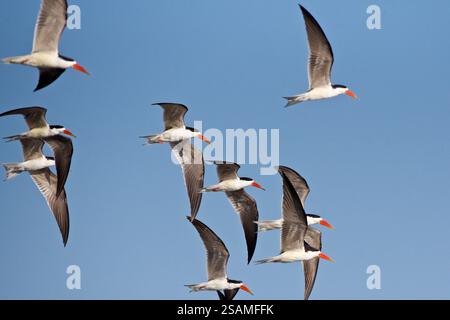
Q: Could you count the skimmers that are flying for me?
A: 9